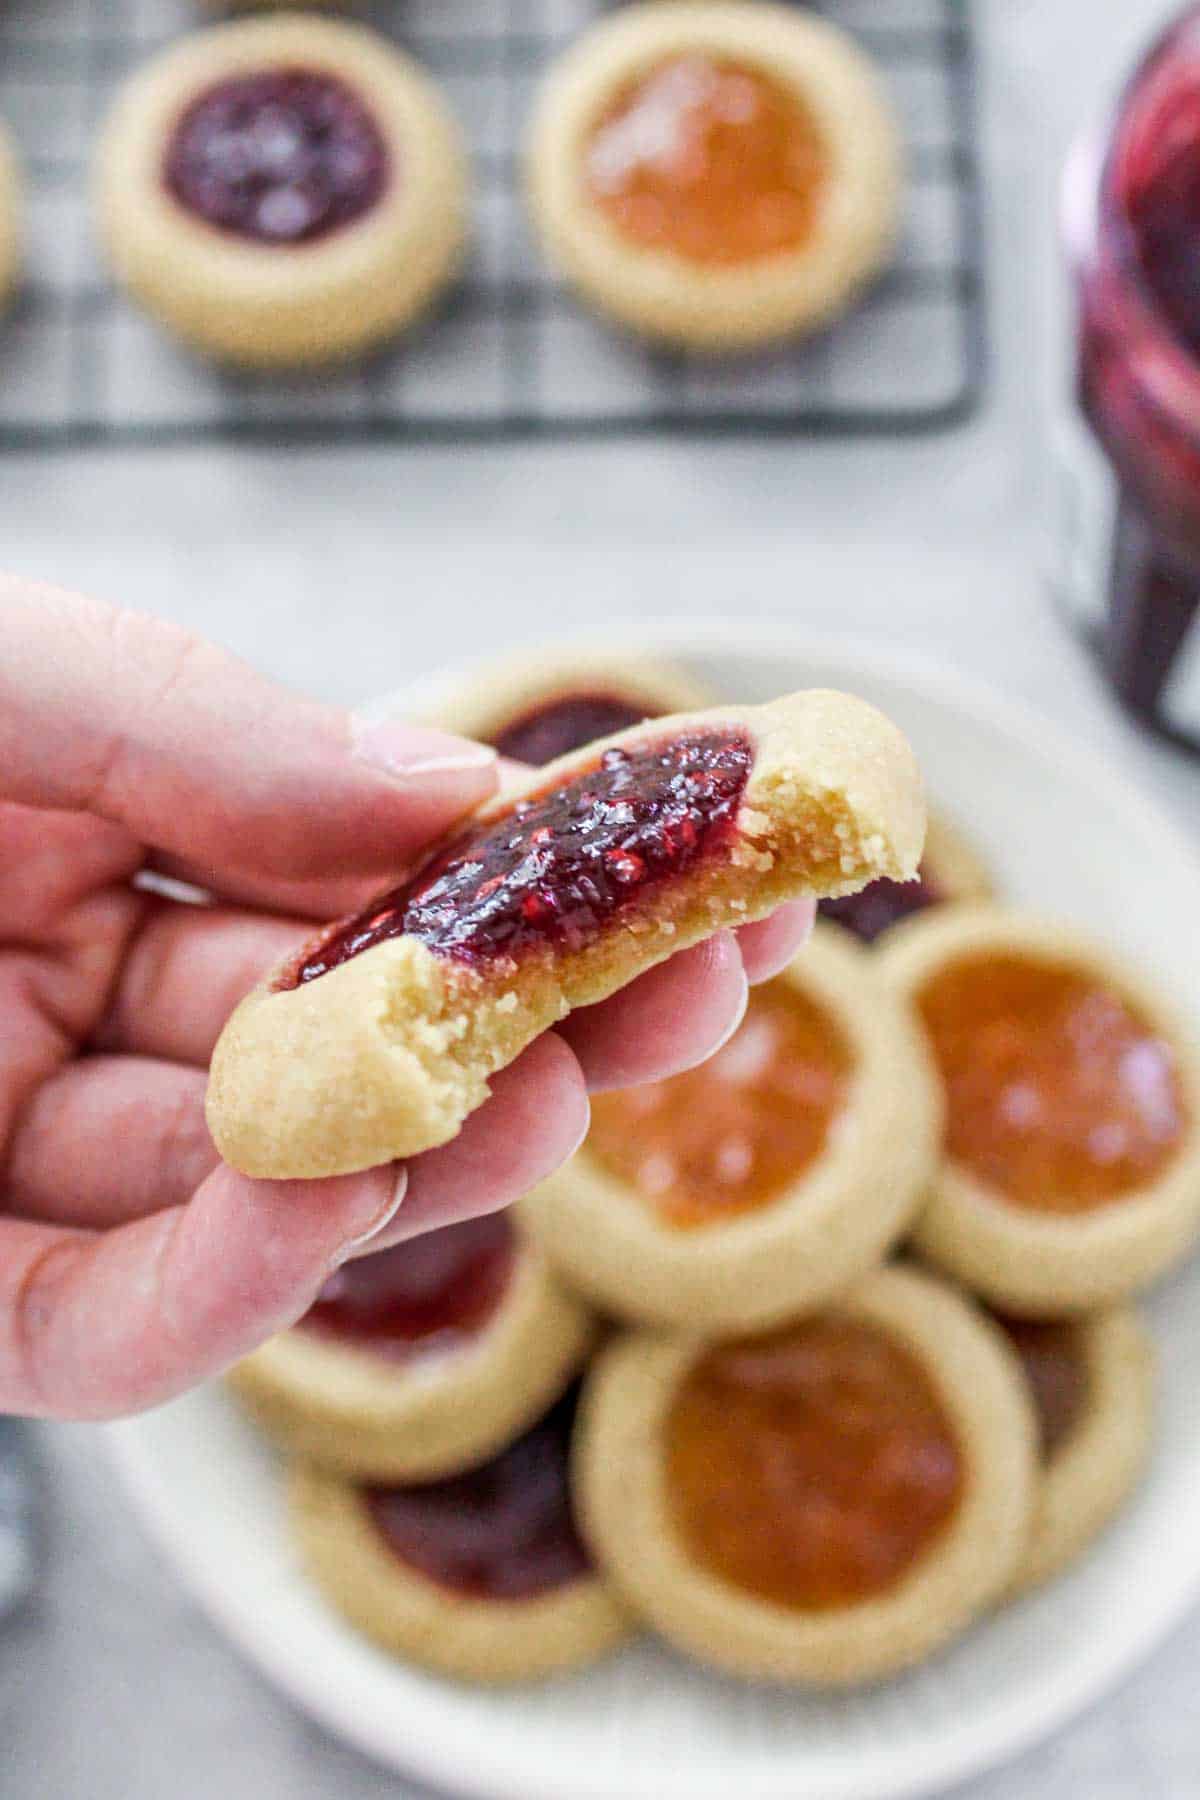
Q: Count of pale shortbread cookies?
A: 12